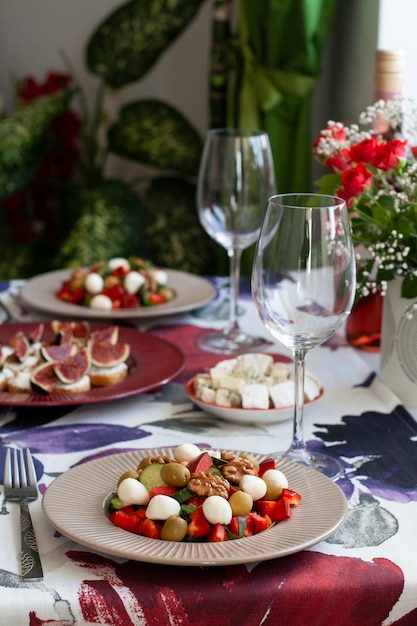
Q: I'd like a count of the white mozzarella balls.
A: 11